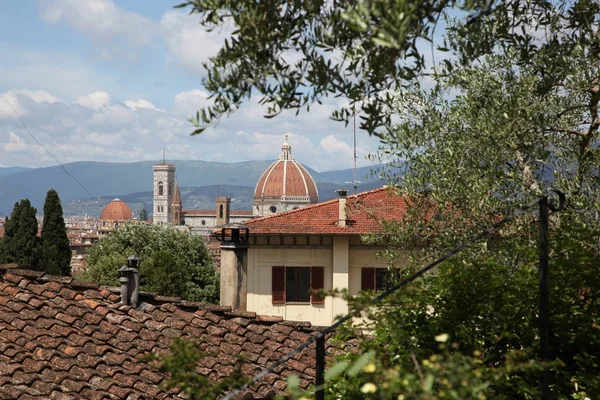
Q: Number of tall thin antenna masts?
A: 1